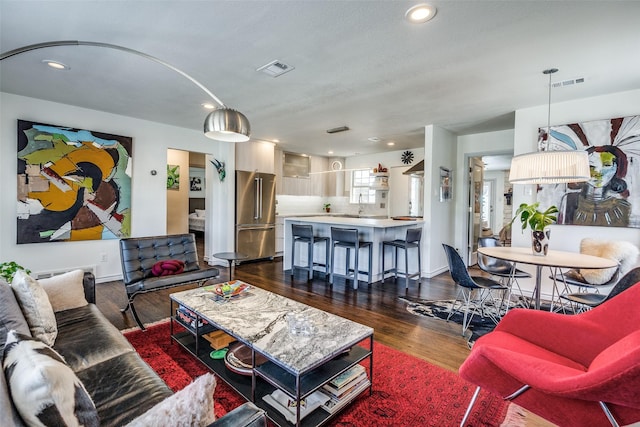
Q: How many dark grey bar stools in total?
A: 3